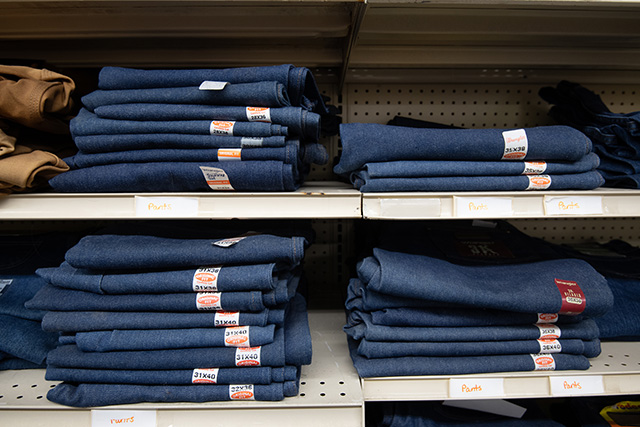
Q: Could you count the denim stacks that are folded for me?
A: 4